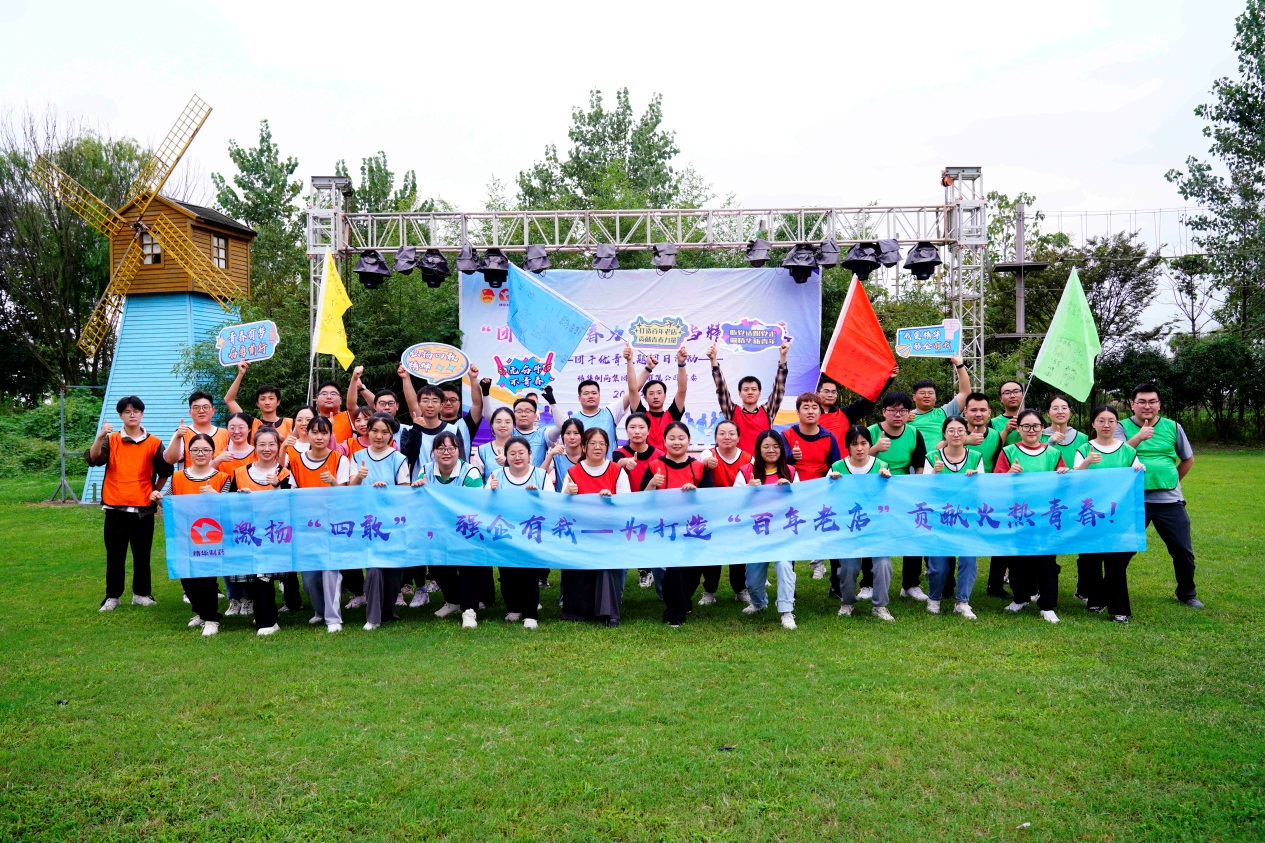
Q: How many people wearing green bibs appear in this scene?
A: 10